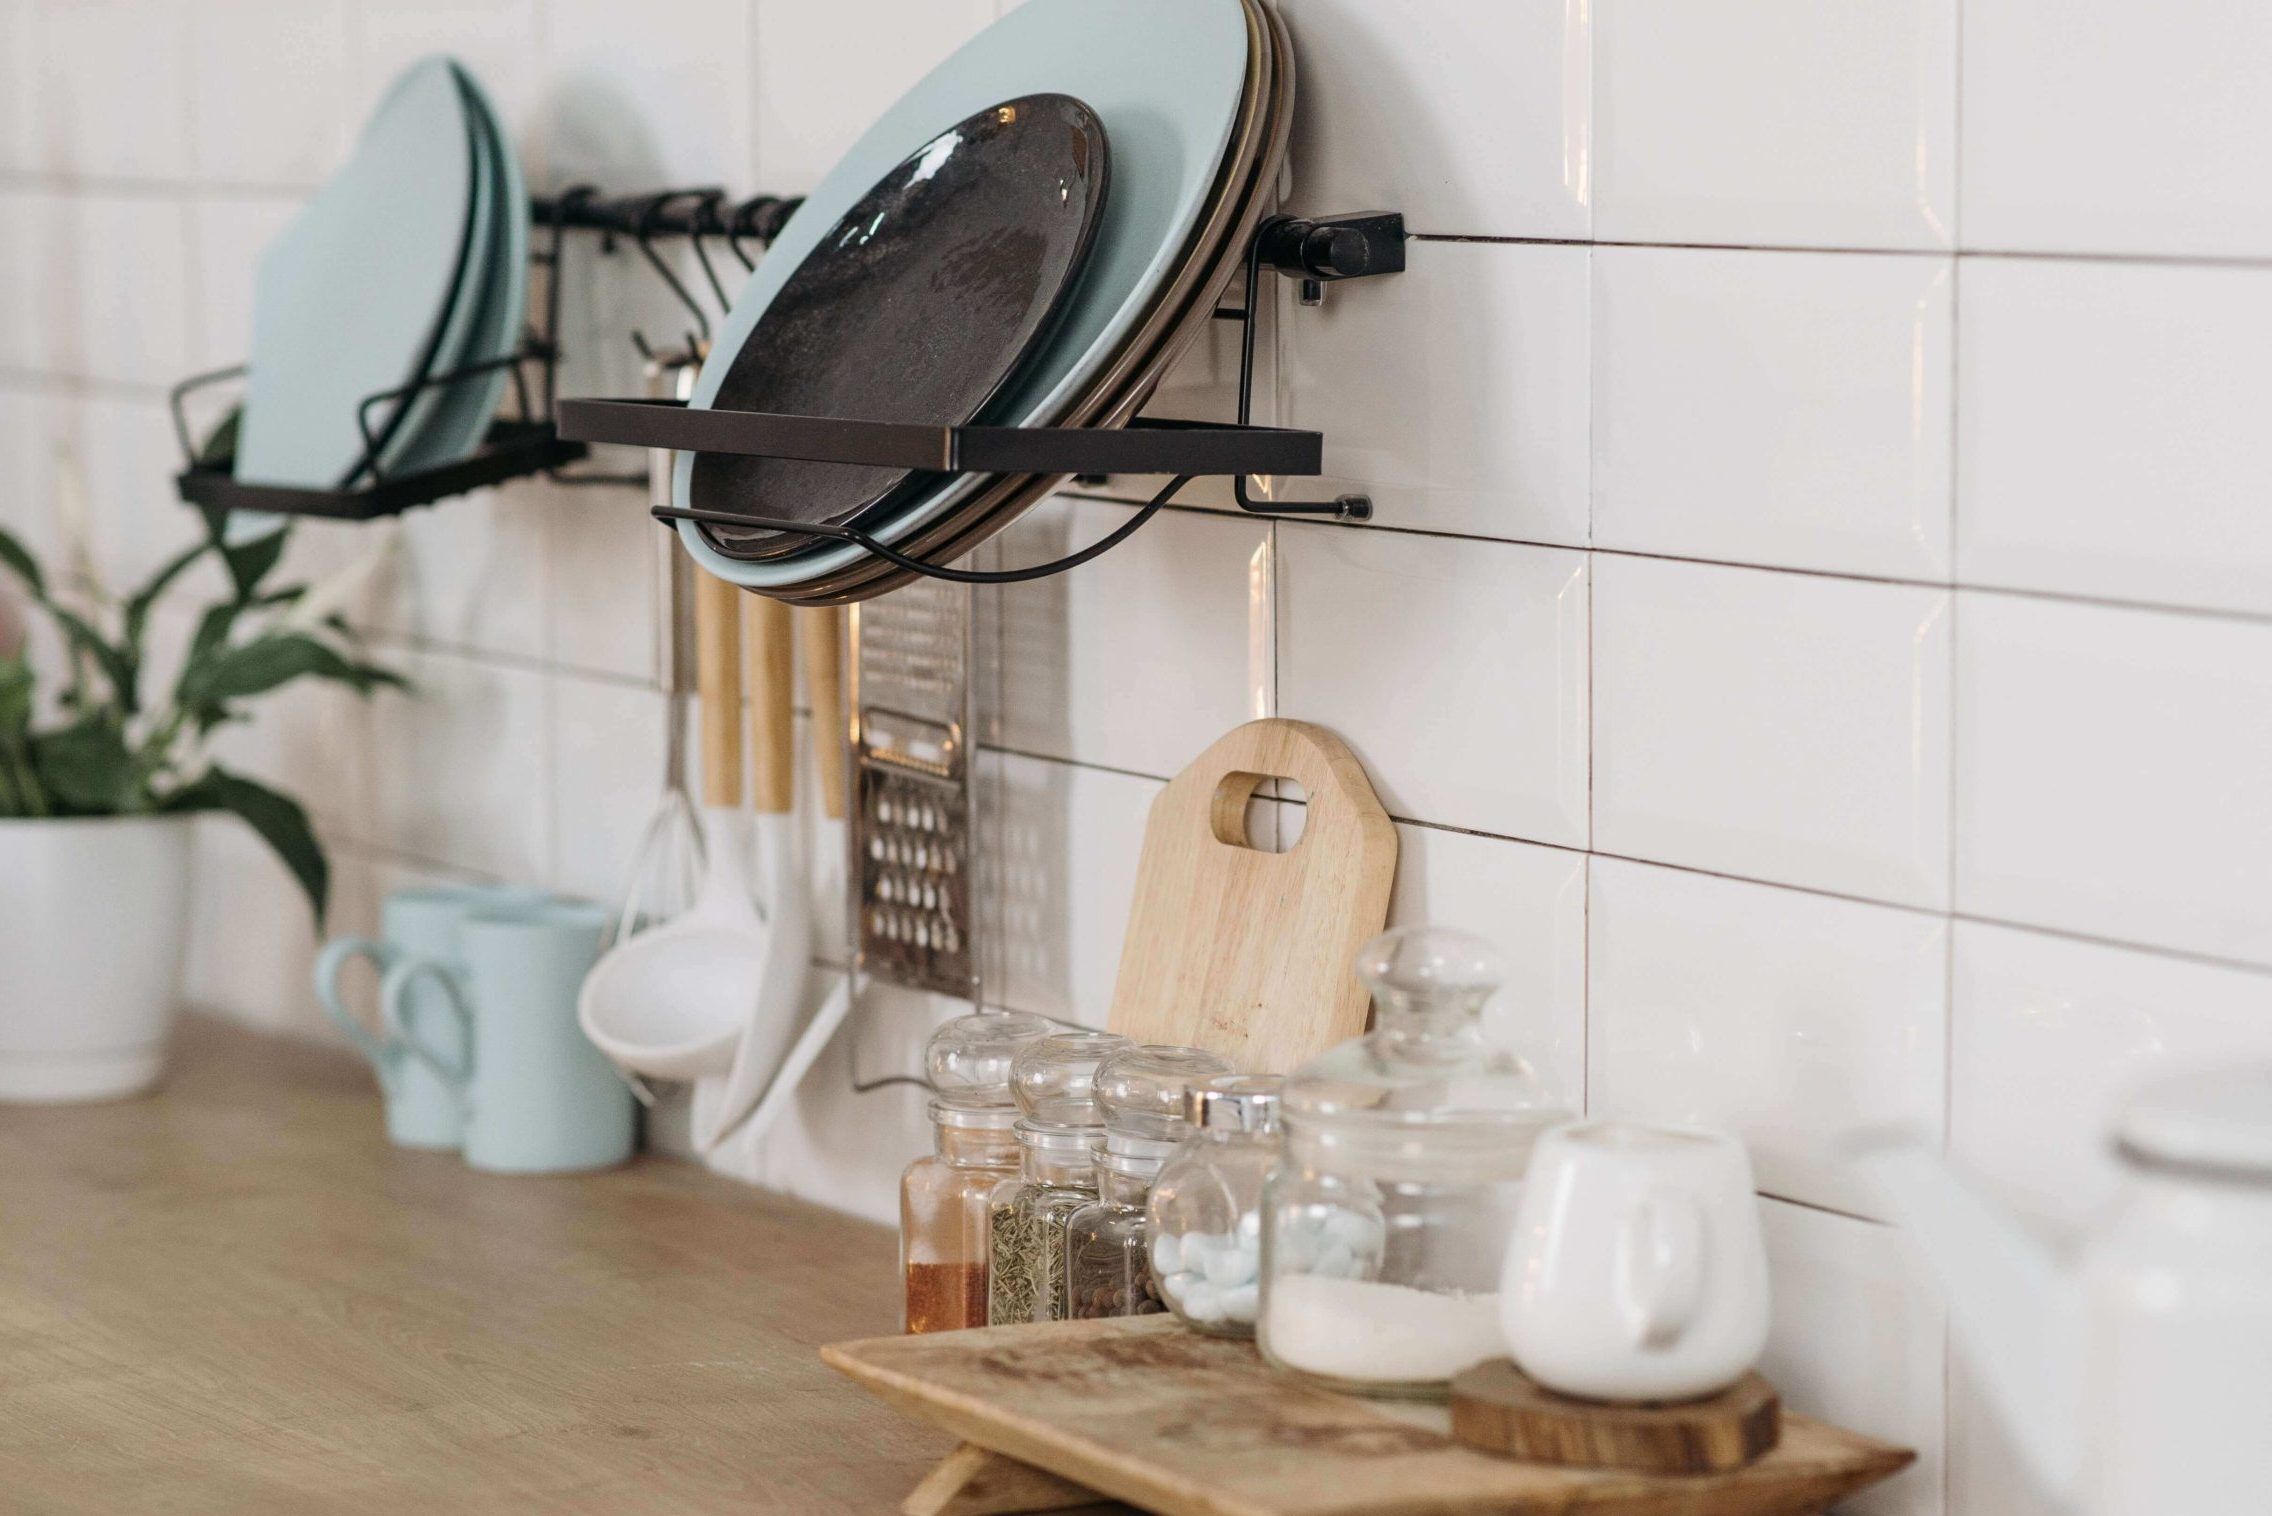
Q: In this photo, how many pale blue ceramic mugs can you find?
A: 2